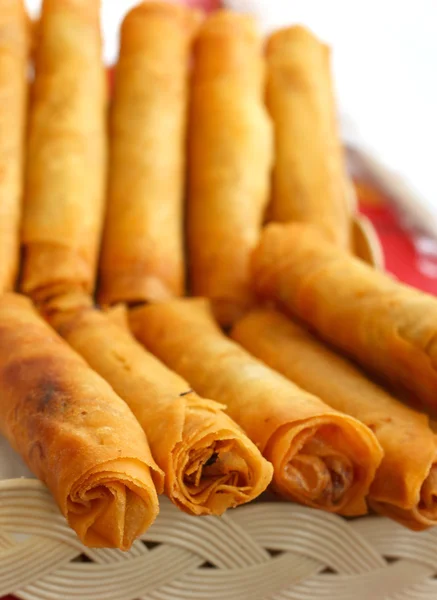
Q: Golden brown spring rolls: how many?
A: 10